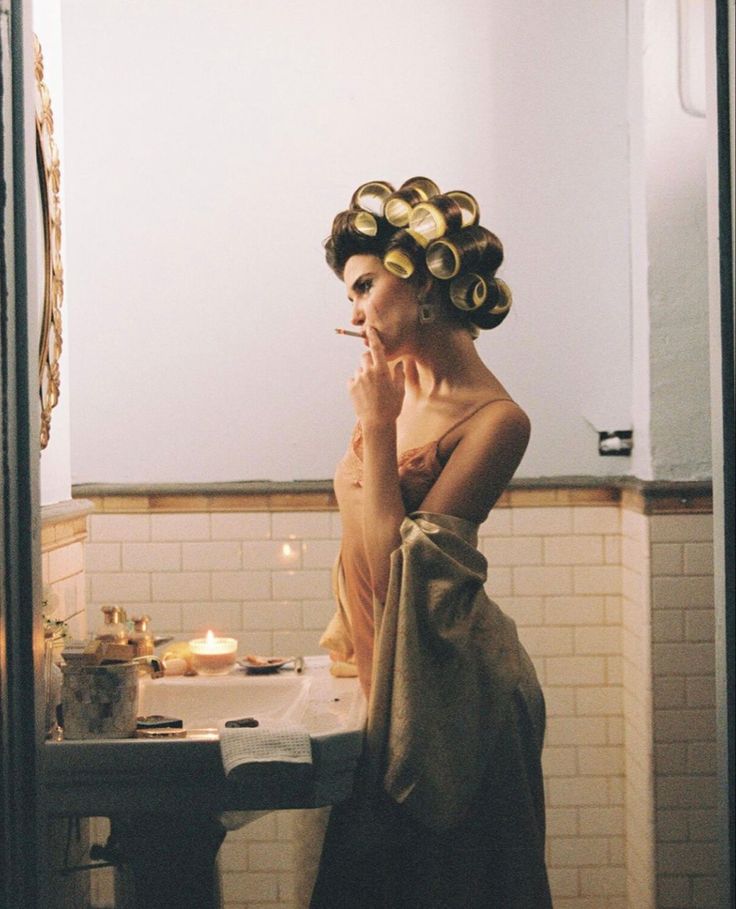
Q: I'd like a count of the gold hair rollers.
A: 10